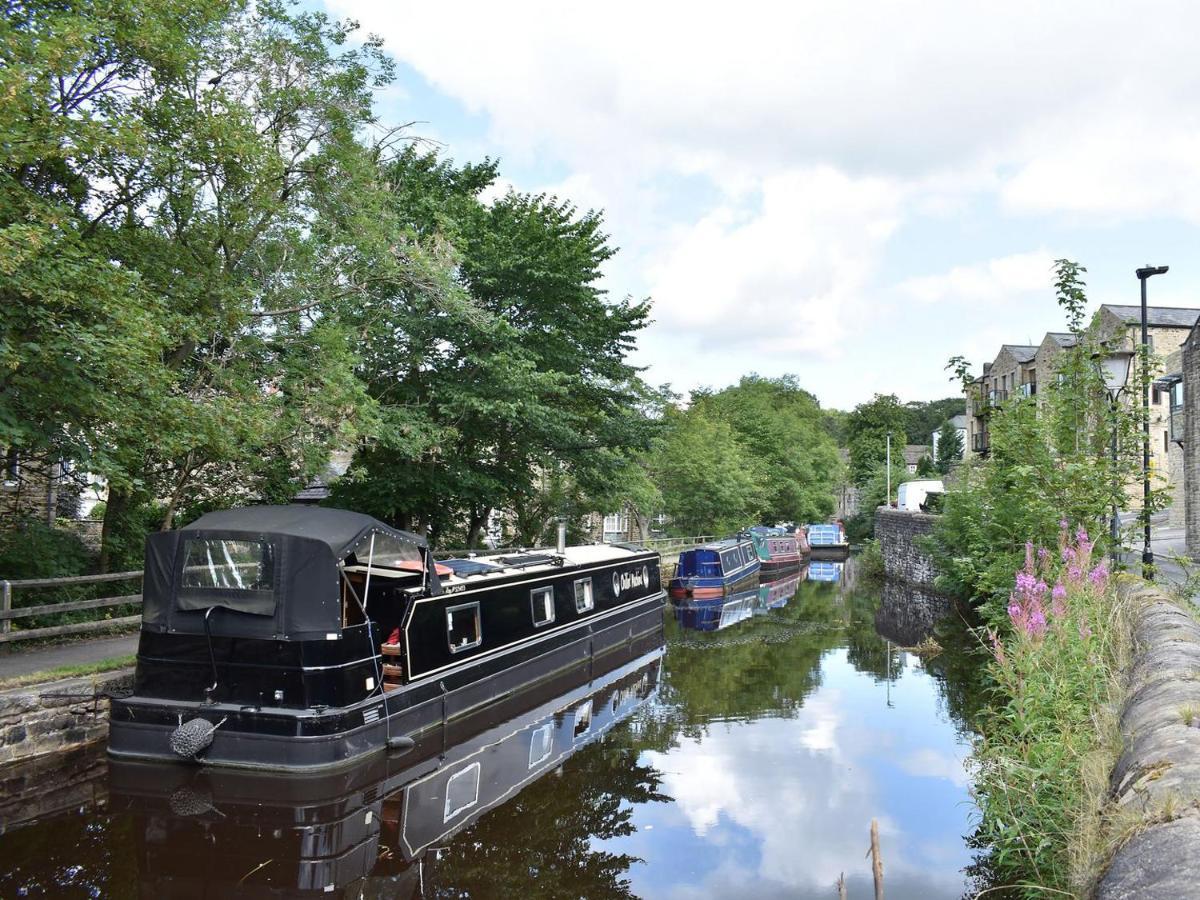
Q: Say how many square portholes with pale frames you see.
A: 3